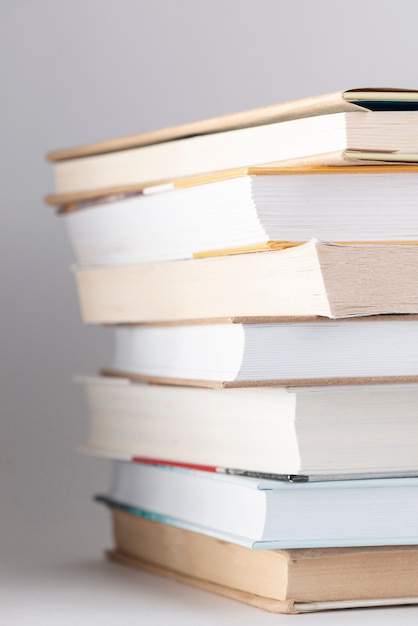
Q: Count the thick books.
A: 7